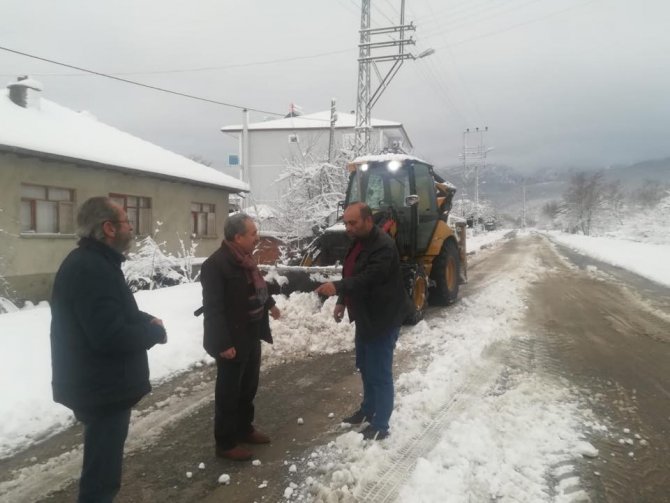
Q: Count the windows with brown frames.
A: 3